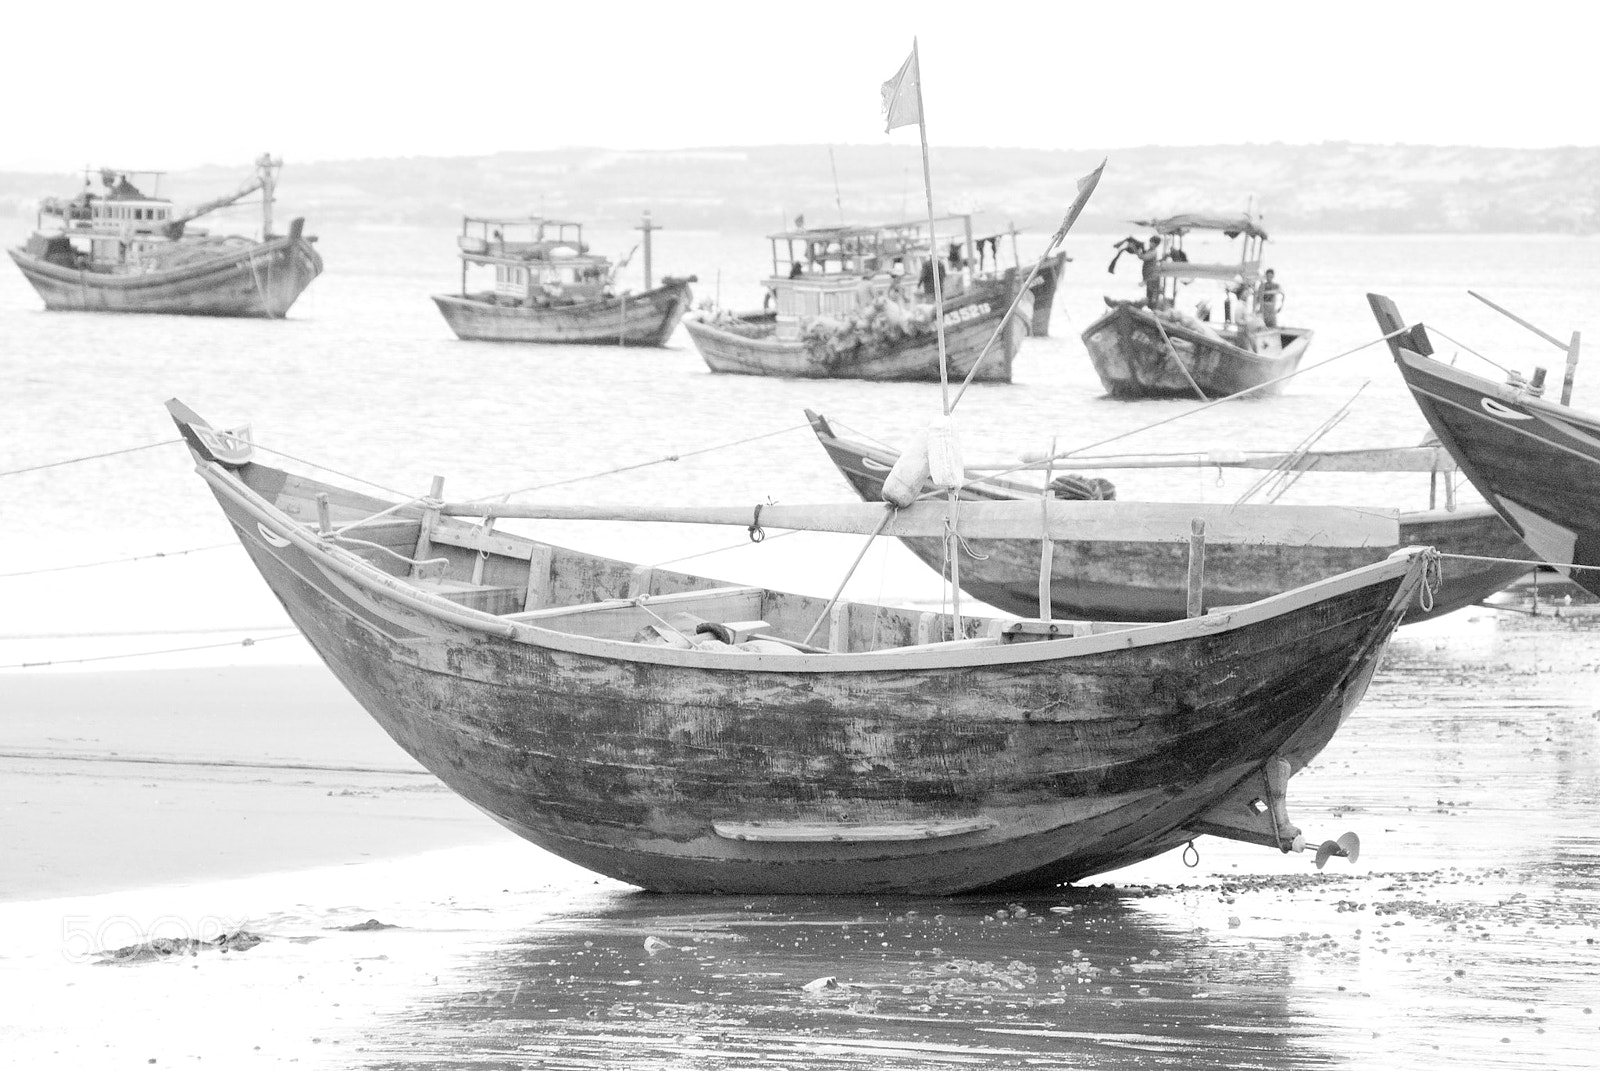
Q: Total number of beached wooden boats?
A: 3